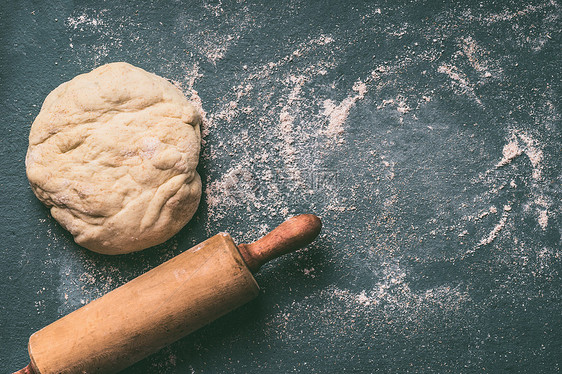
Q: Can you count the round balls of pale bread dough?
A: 1